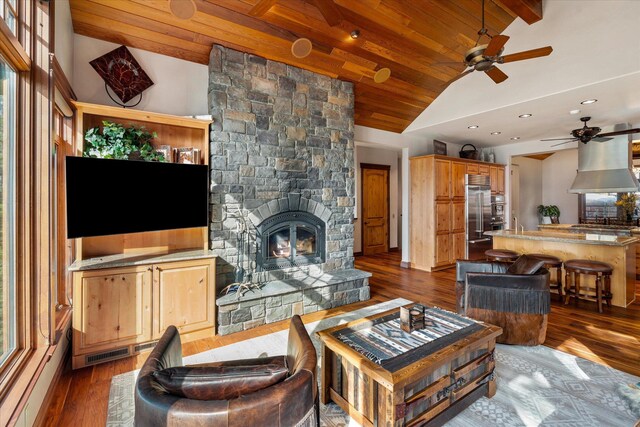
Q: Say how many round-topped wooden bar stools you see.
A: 3